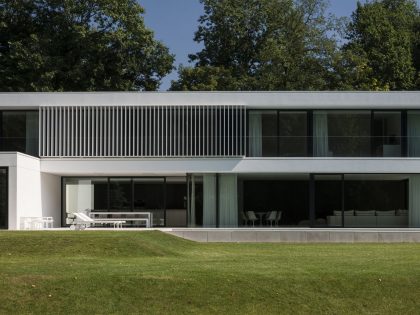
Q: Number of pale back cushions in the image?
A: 4